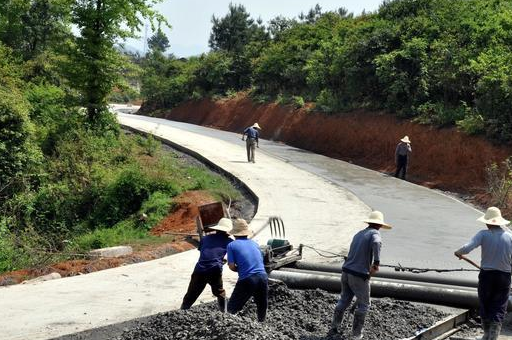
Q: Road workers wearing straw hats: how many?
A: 6